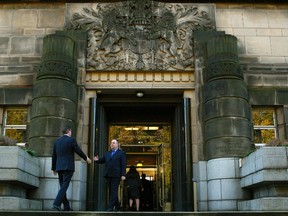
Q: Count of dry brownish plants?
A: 2